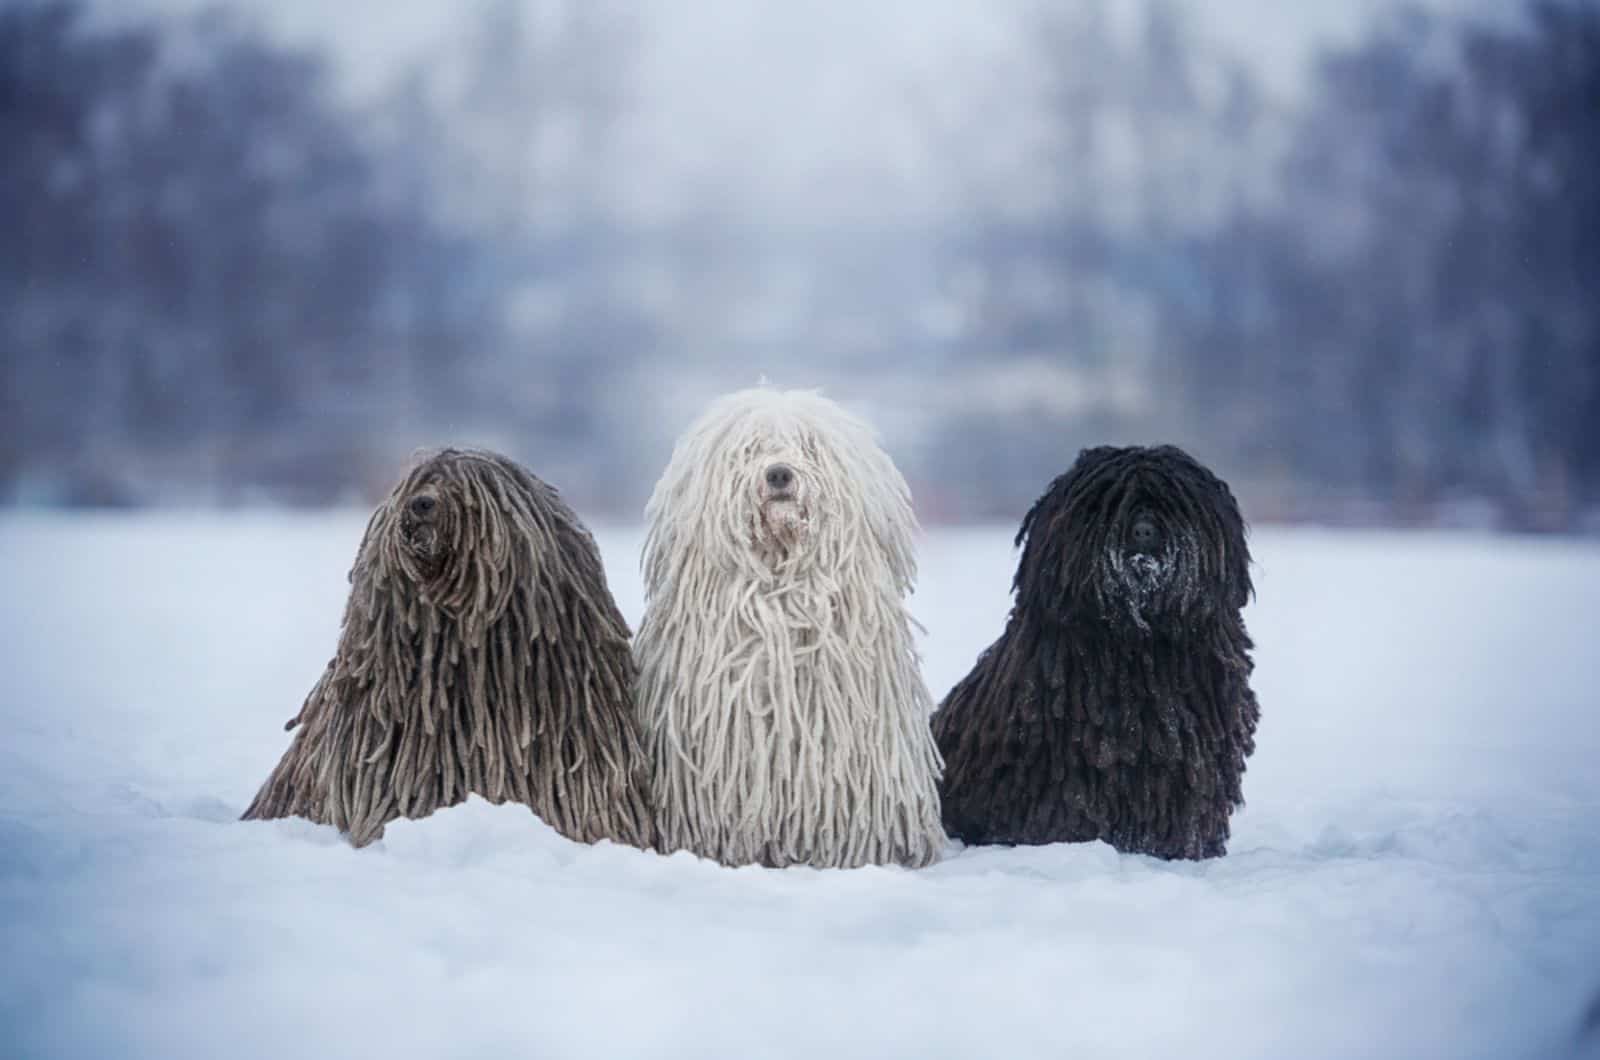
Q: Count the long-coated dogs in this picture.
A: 3